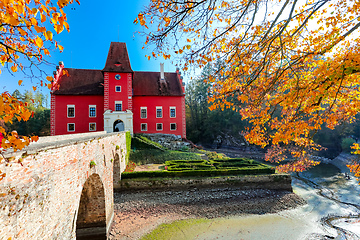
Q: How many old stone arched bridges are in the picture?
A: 1